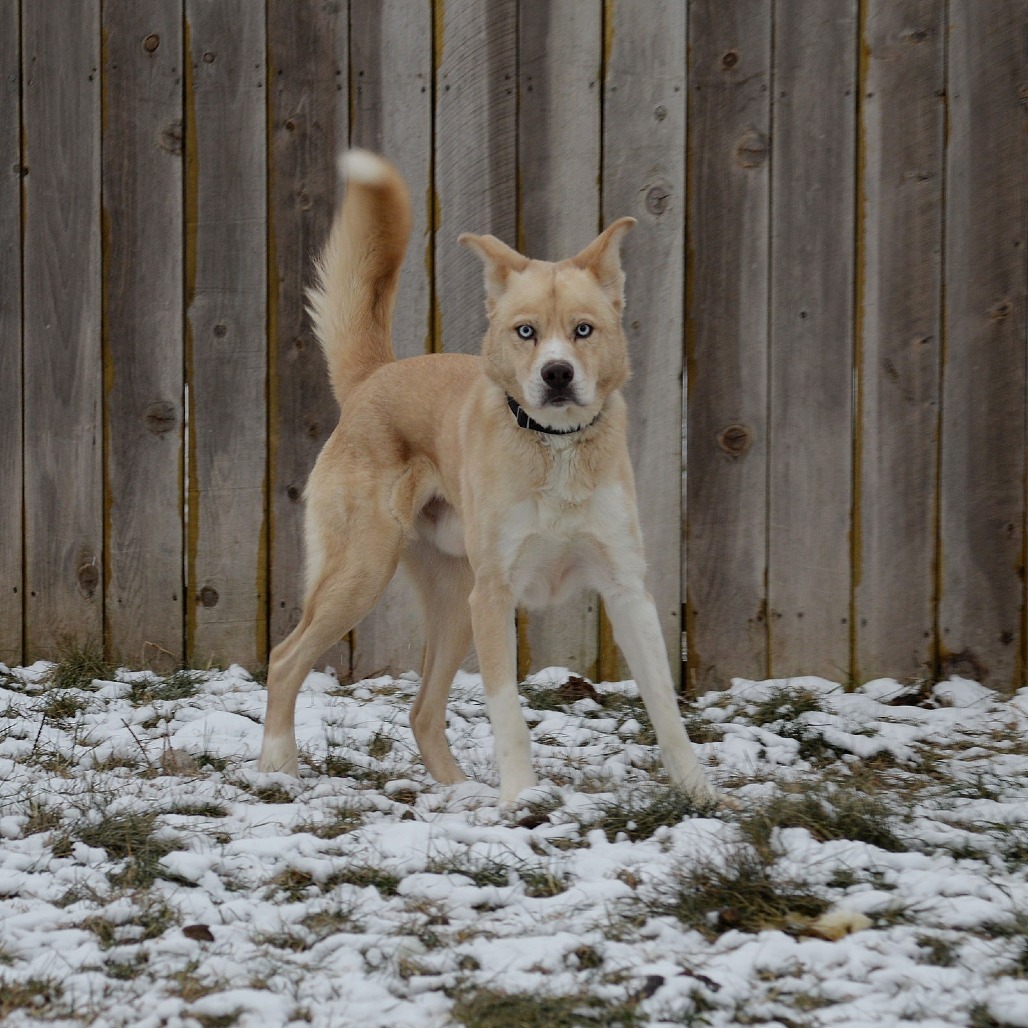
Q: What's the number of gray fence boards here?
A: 13